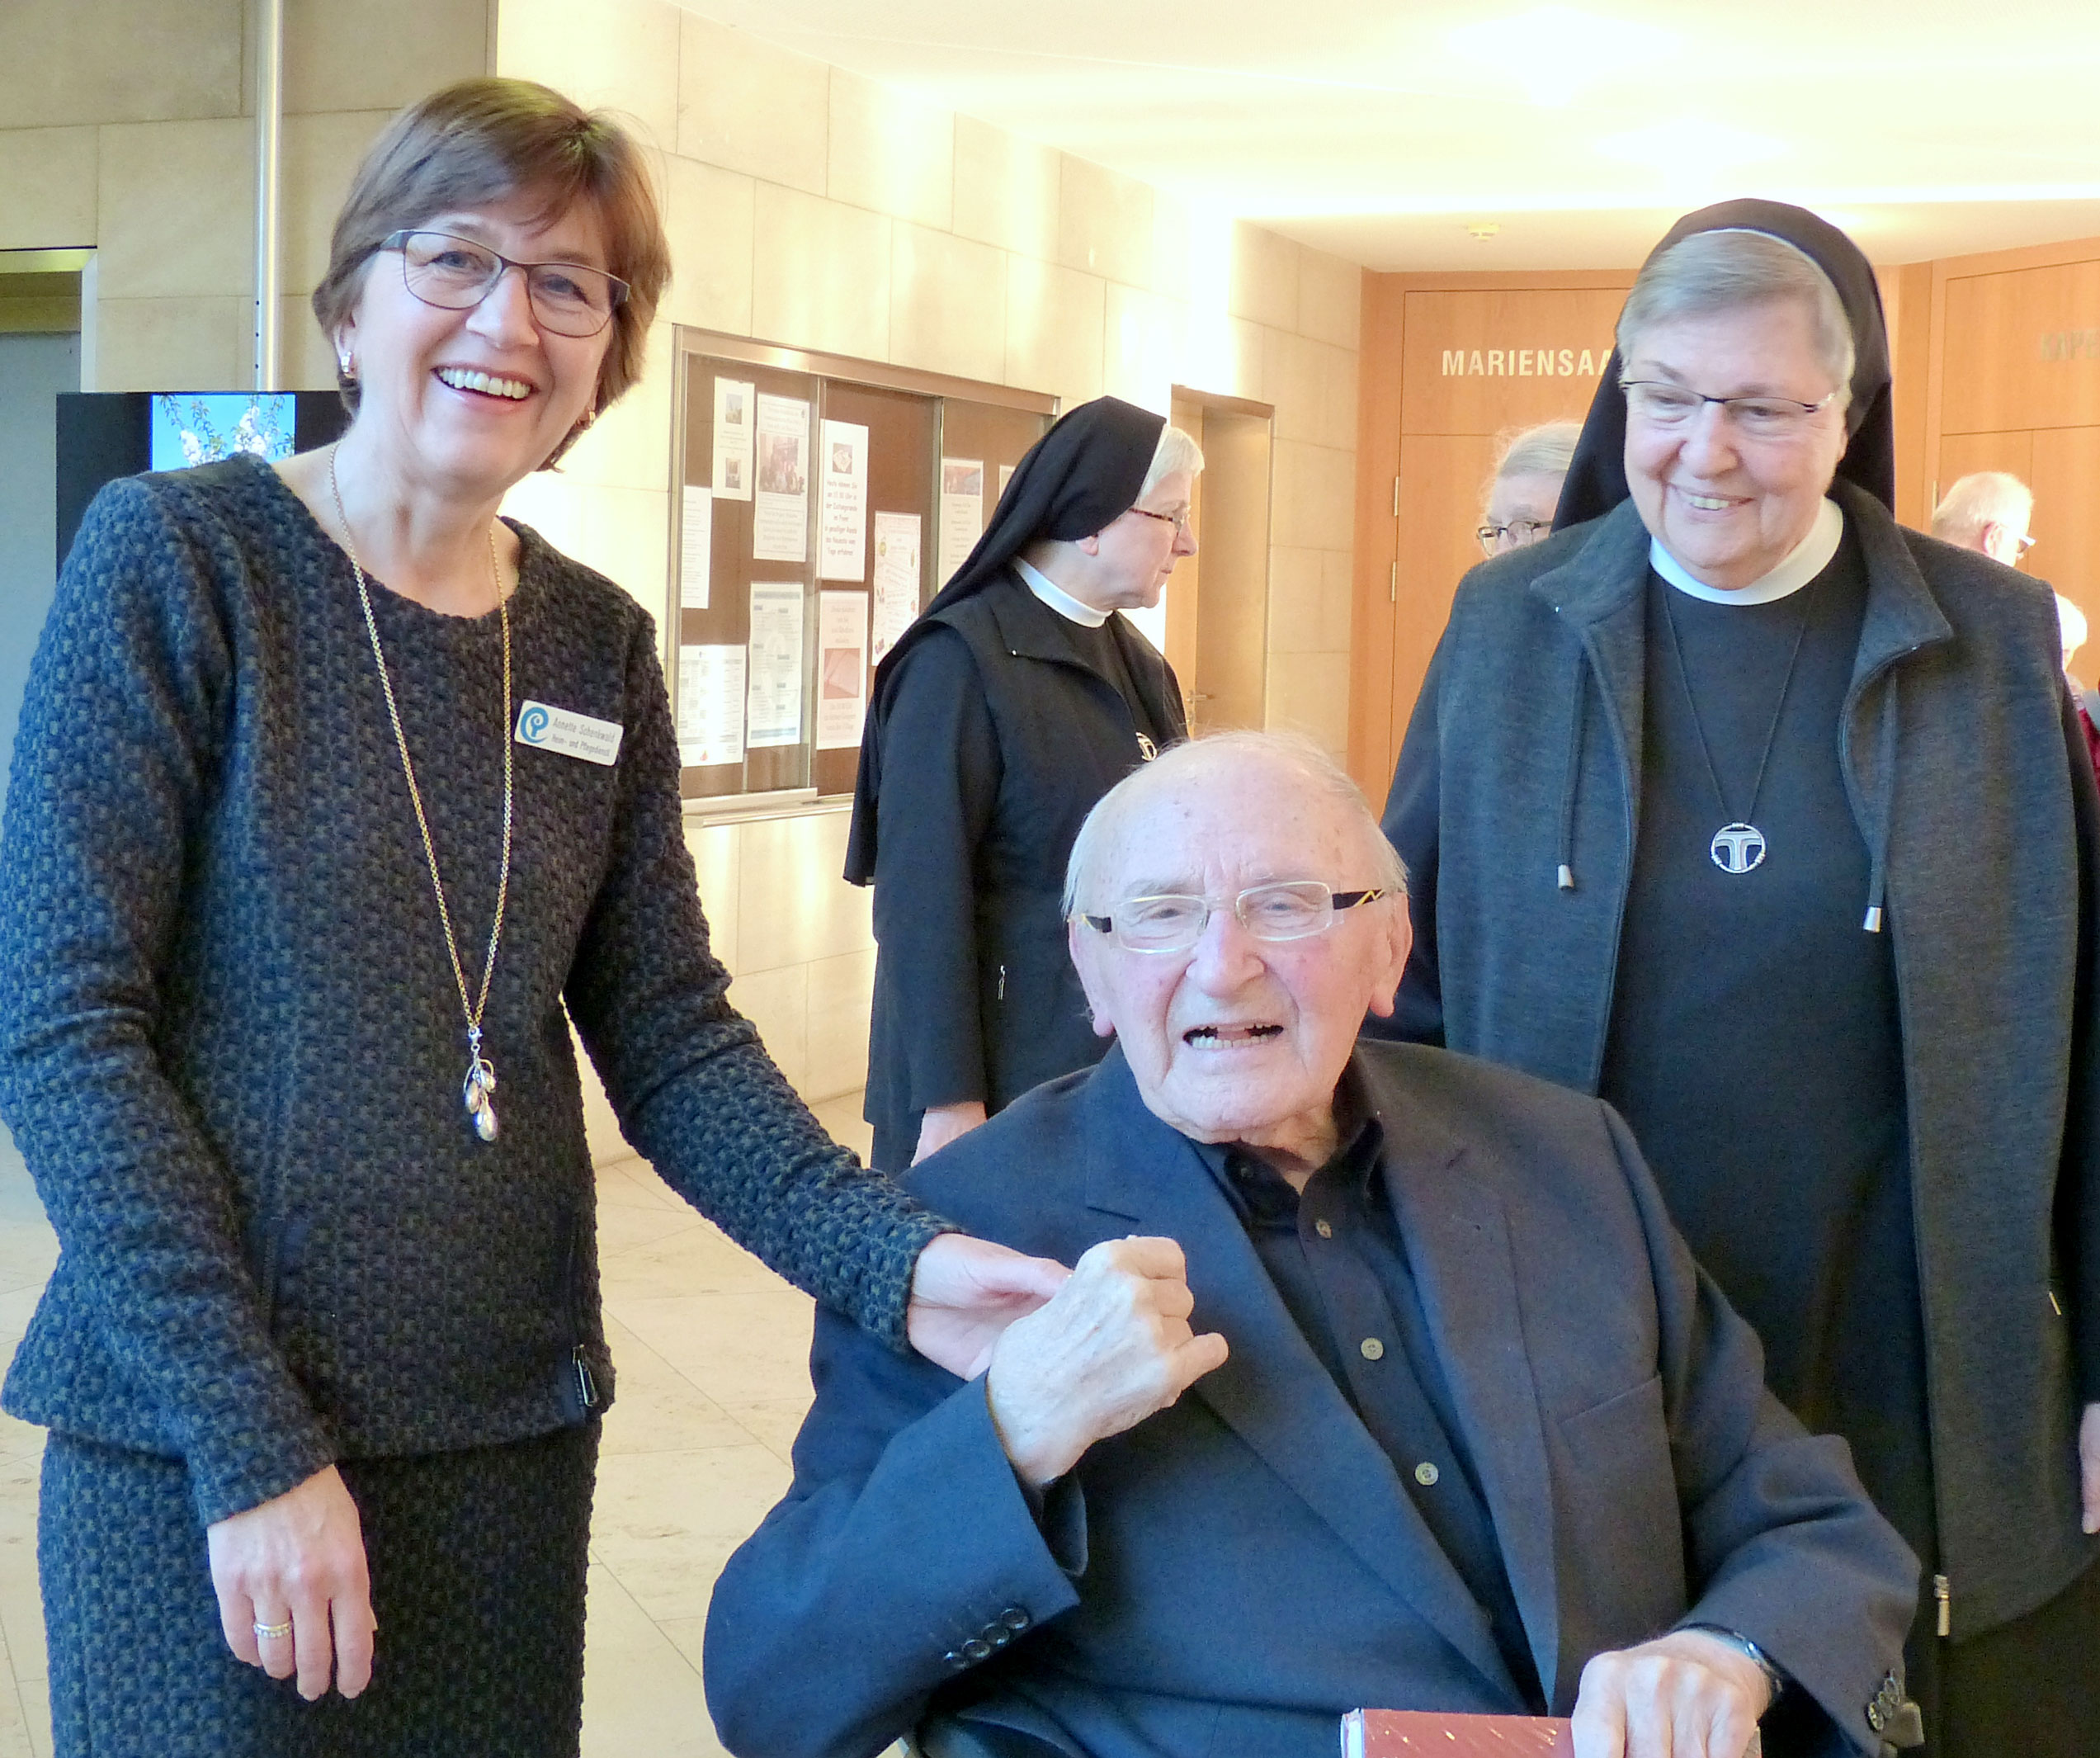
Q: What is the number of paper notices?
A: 10